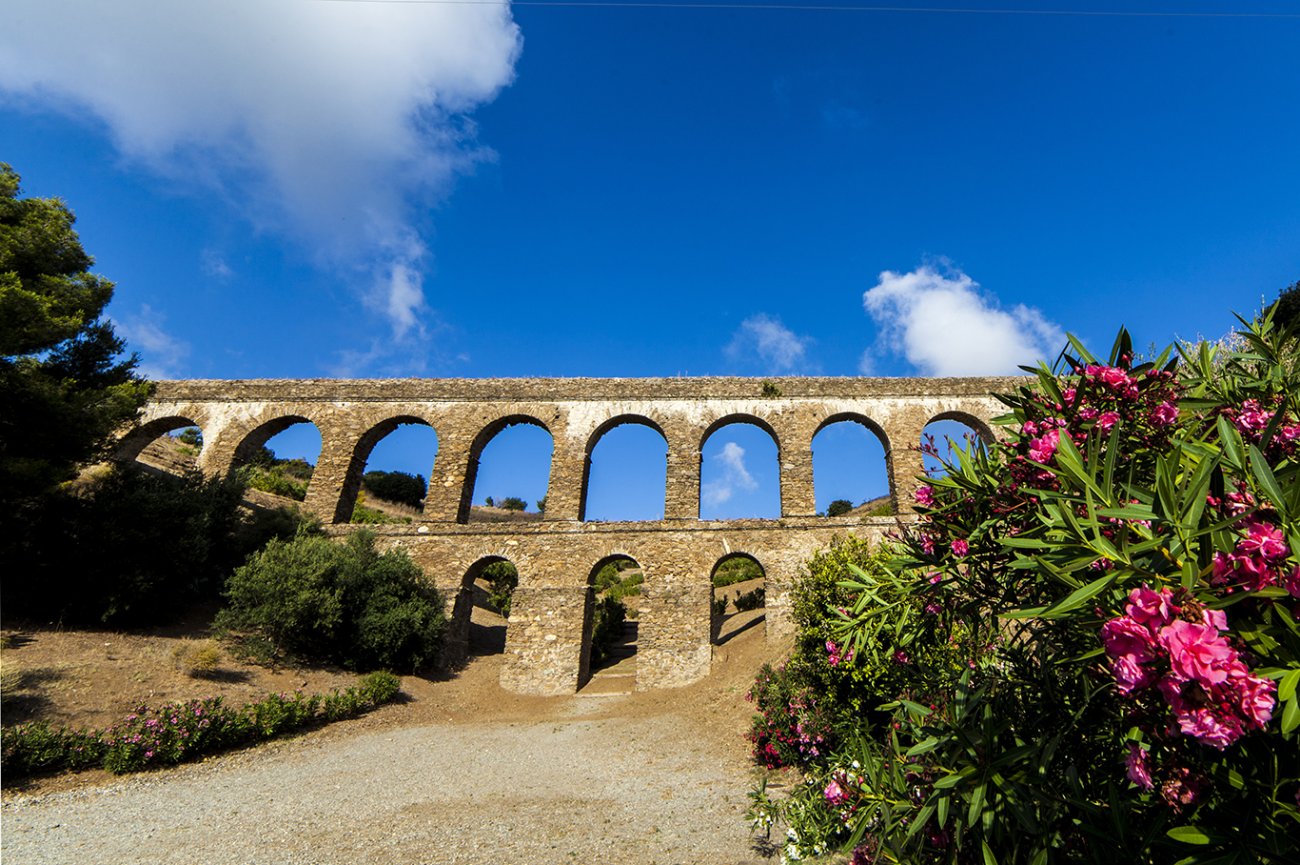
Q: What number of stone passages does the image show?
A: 11